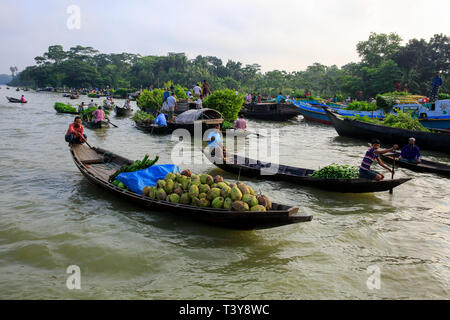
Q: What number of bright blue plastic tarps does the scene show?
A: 1